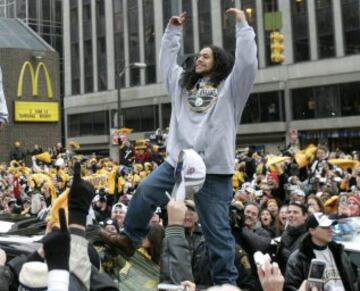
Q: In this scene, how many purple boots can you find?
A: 0